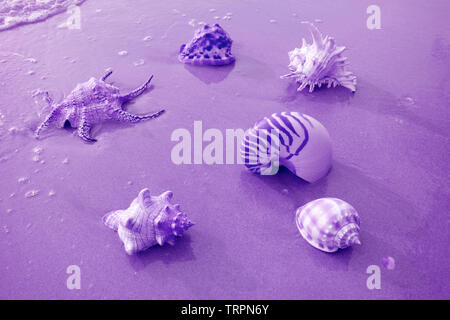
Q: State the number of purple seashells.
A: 6